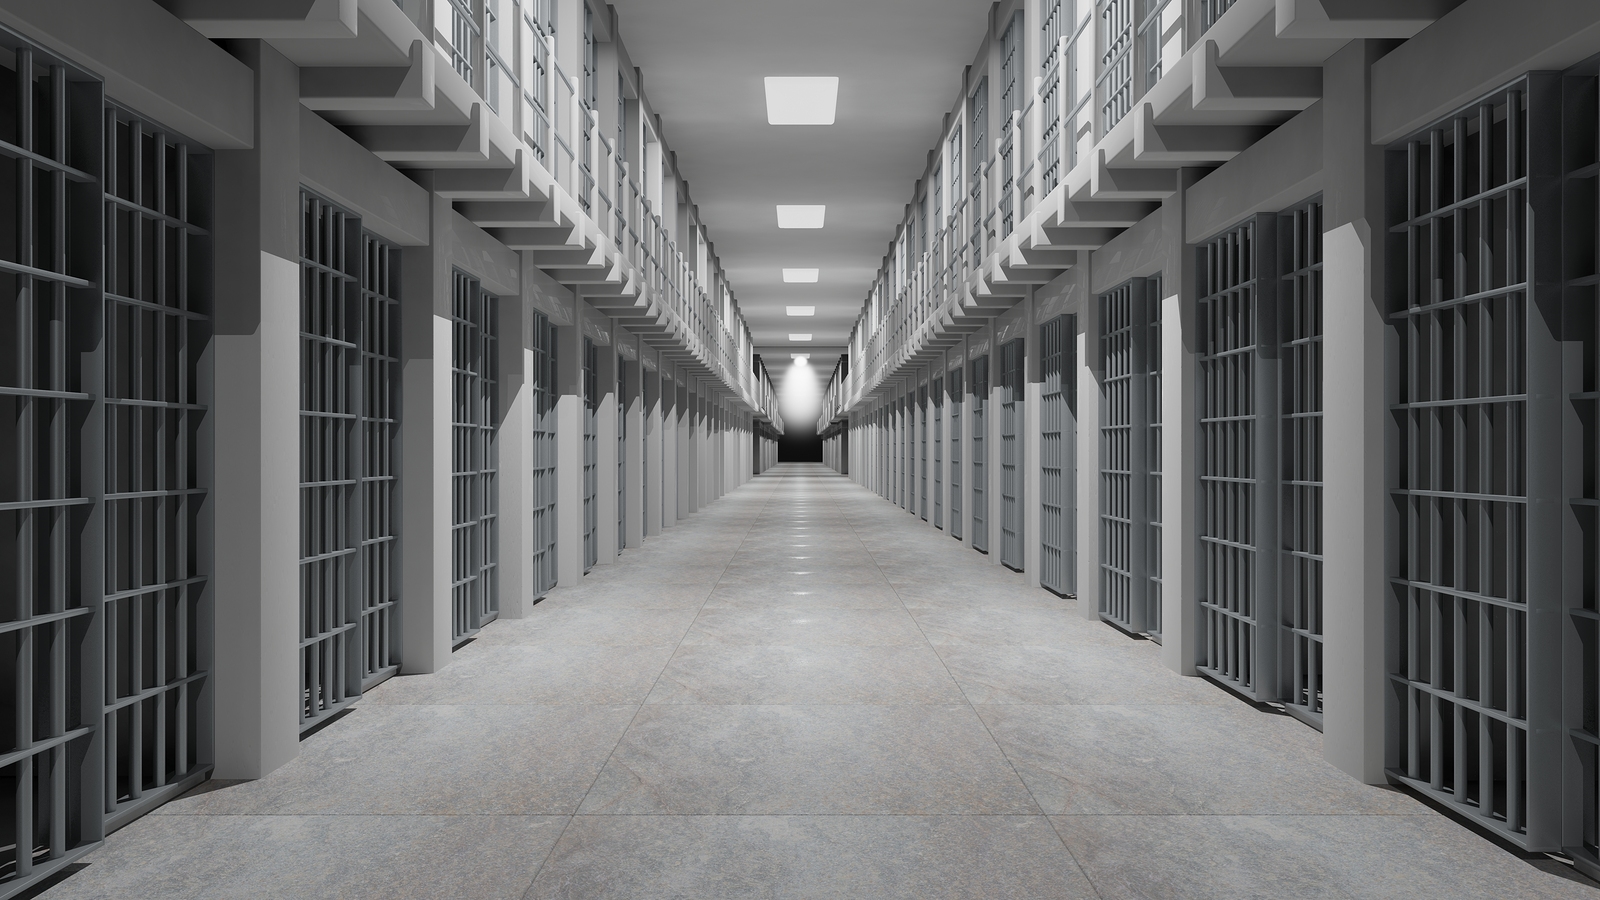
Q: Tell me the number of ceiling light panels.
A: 6